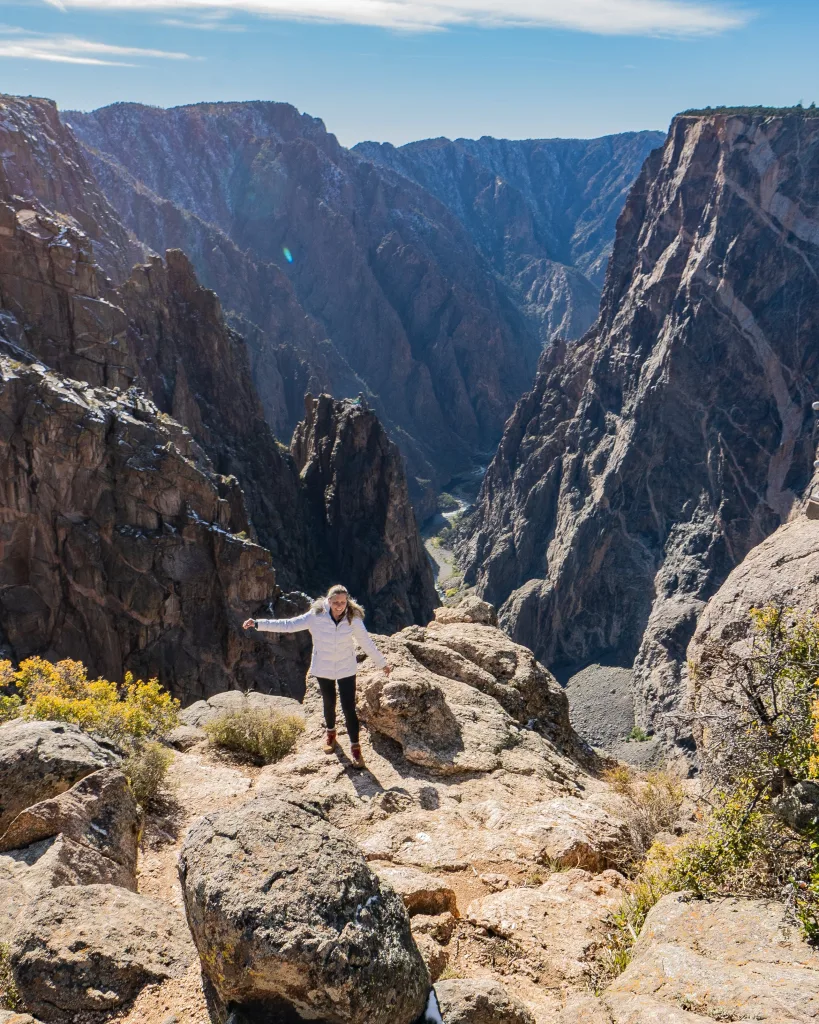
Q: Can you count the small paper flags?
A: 0